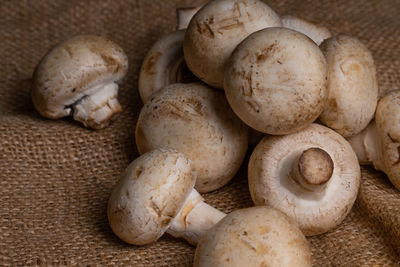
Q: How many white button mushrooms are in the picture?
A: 11